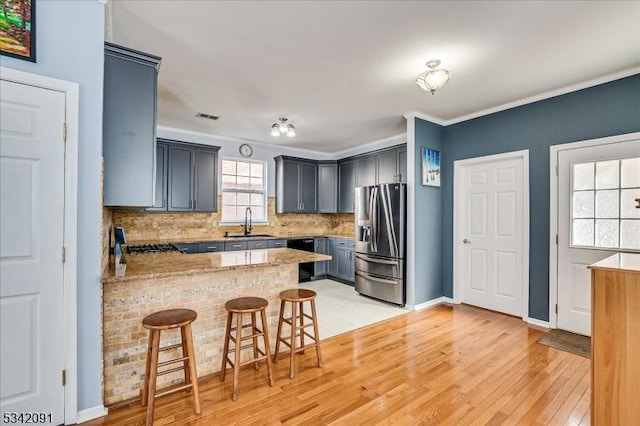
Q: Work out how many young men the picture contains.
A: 0